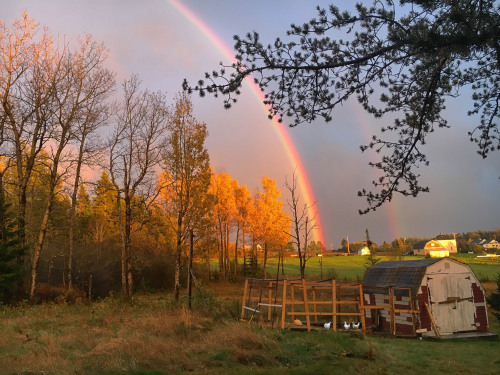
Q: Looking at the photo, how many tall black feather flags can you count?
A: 0